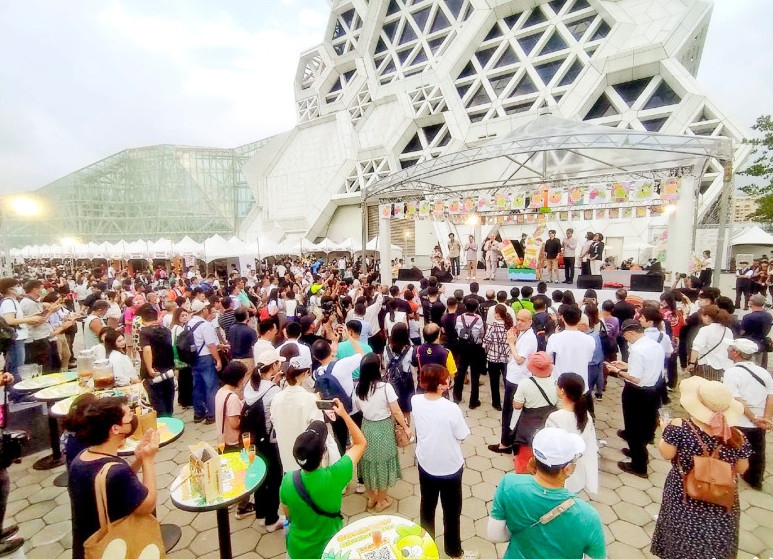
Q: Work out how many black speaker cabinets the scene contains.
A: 4